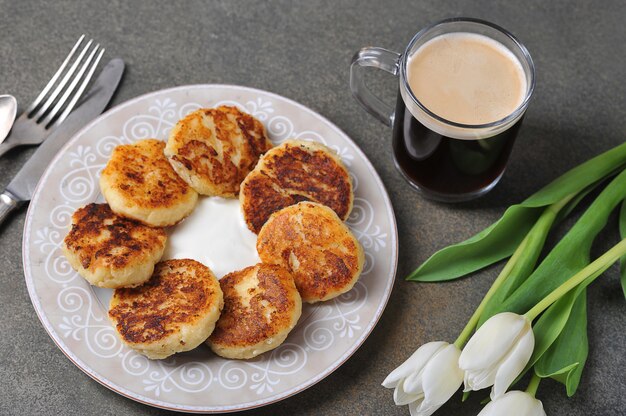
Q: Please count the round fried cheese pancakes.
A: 7